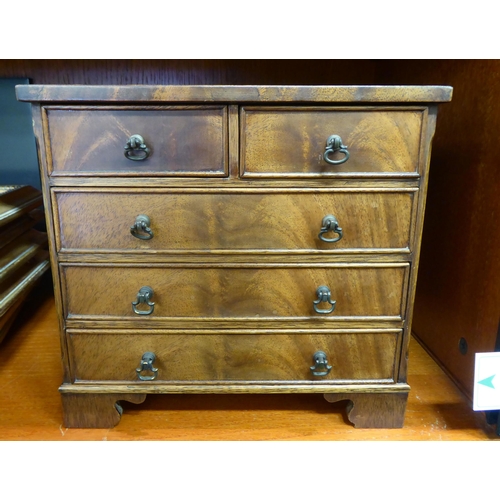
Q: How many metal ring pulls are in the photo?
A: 8